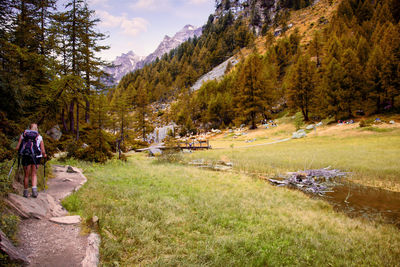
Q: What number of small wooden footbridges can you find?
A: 1